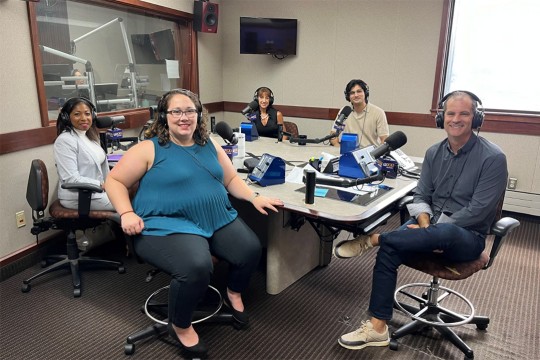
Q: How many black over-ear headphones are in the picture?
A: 5